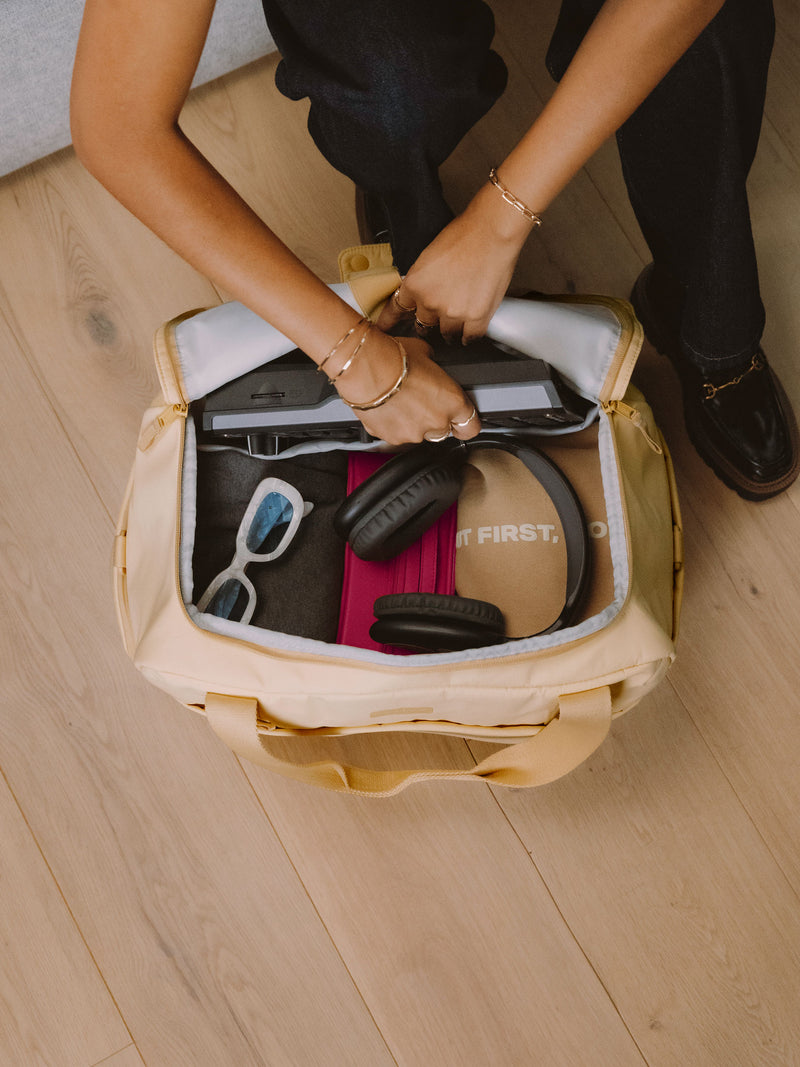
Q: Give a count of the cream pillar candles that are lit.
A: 0